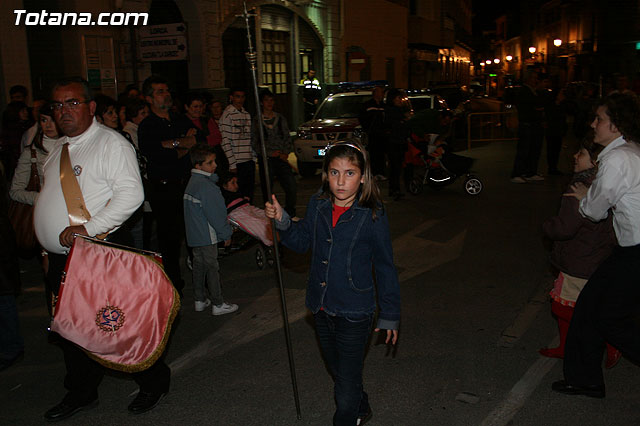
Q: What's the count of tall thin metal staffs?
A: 1